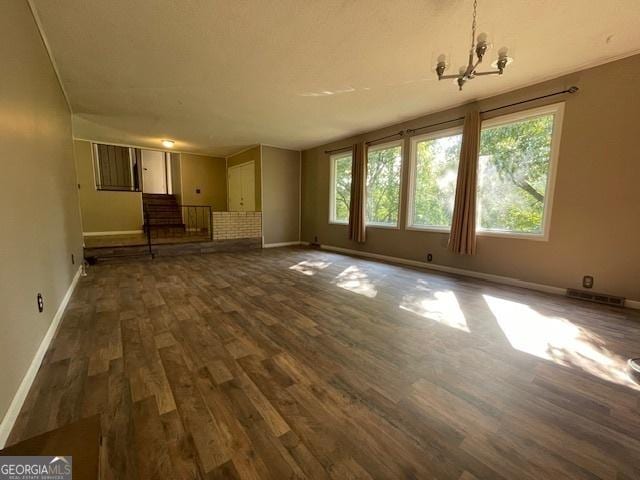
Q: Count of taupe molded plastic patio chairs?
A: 0